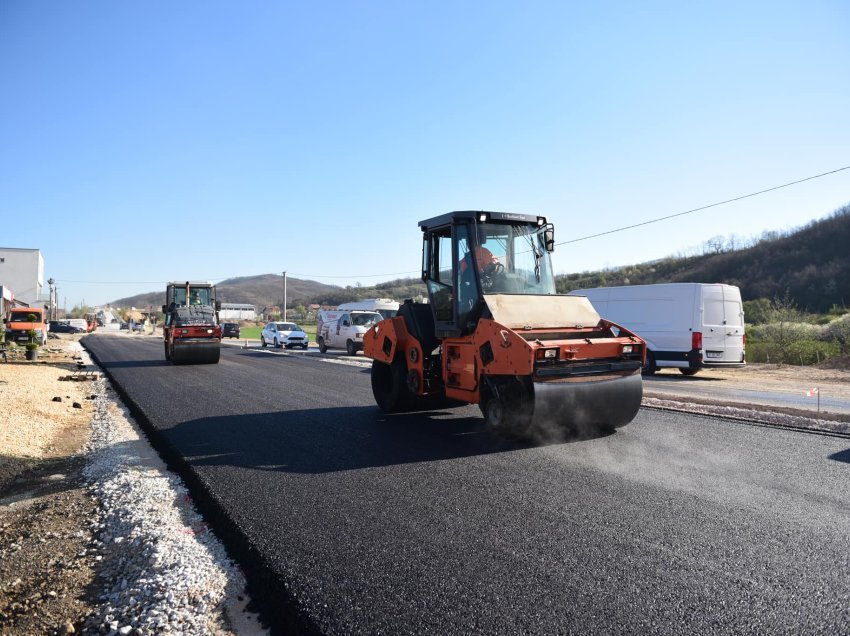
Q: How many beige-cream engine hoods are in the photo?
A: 1